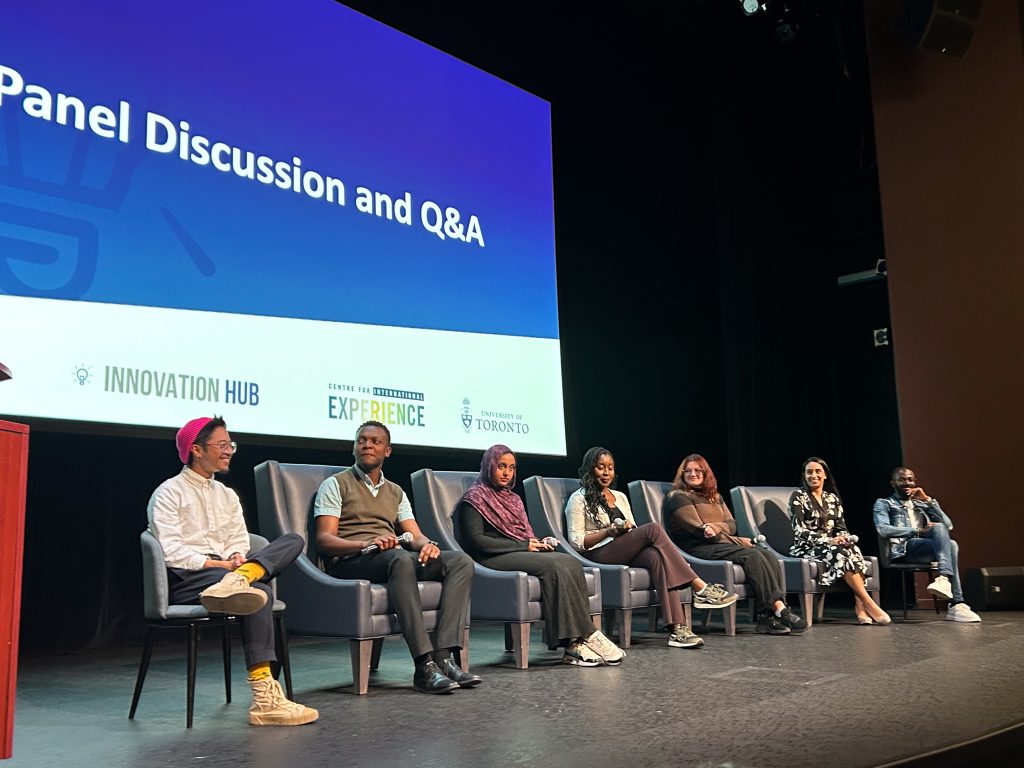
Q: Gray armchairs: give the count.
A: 5